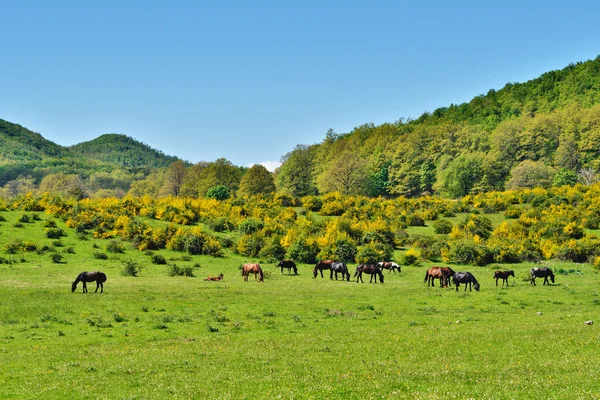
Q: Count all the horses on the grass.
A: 13